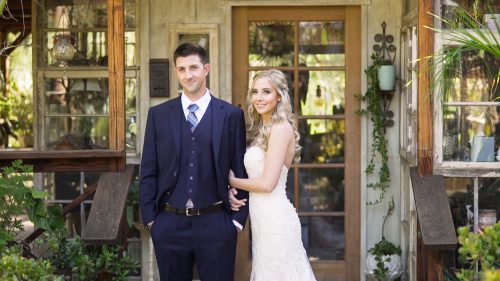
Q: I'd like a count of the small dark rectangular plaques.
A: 1